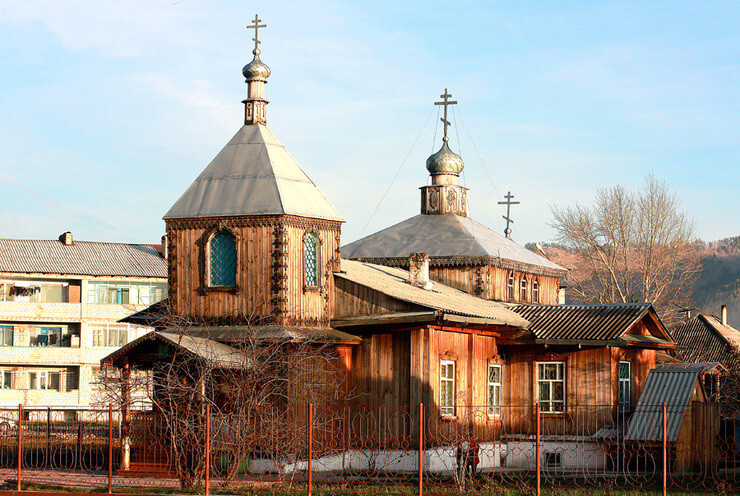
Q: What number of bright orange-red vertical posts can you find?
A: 7